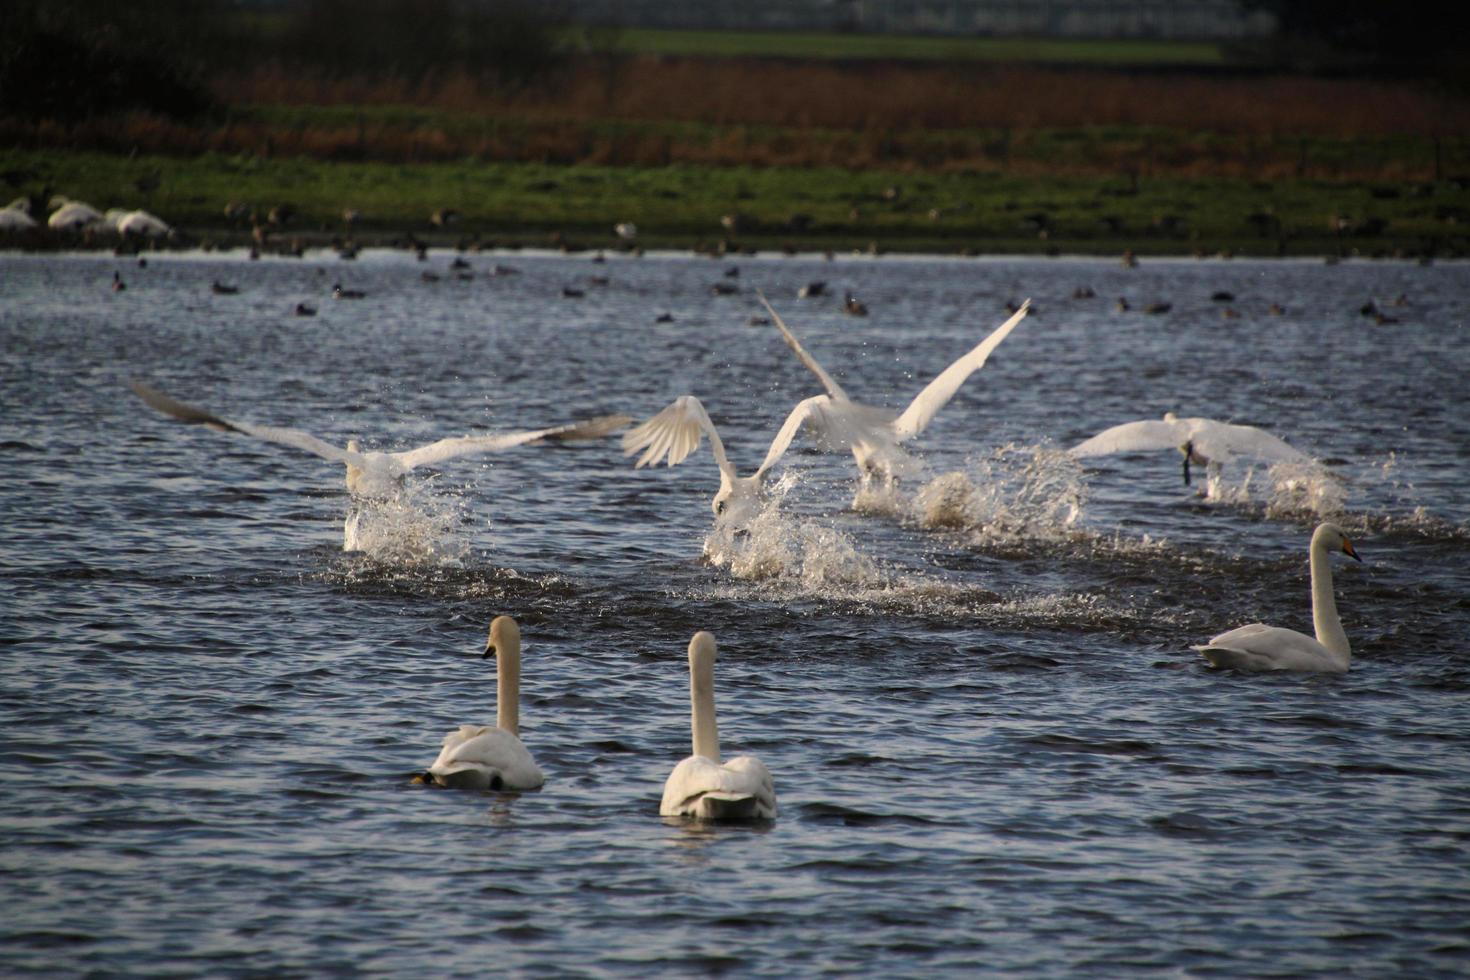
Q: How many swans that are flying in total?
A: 4